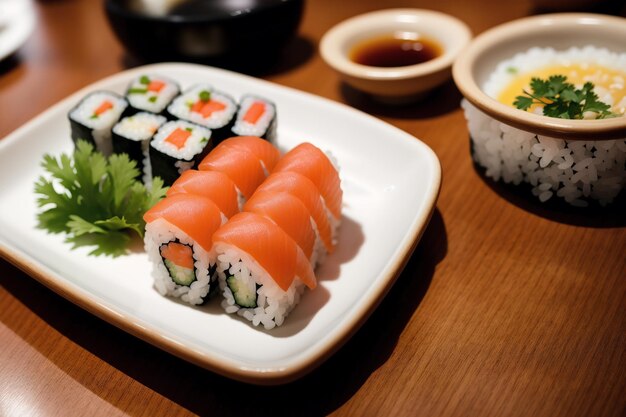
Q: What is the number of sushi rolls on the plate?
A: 14